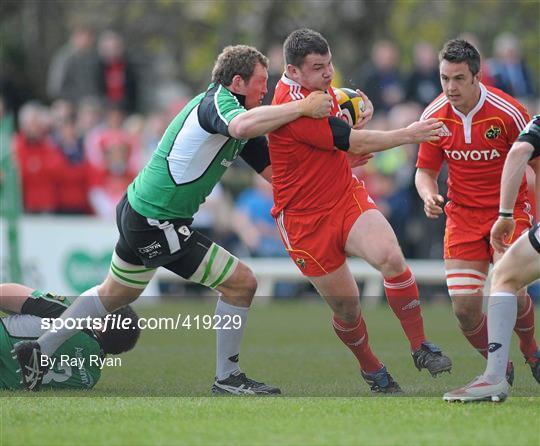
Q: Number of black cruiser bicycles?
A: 0